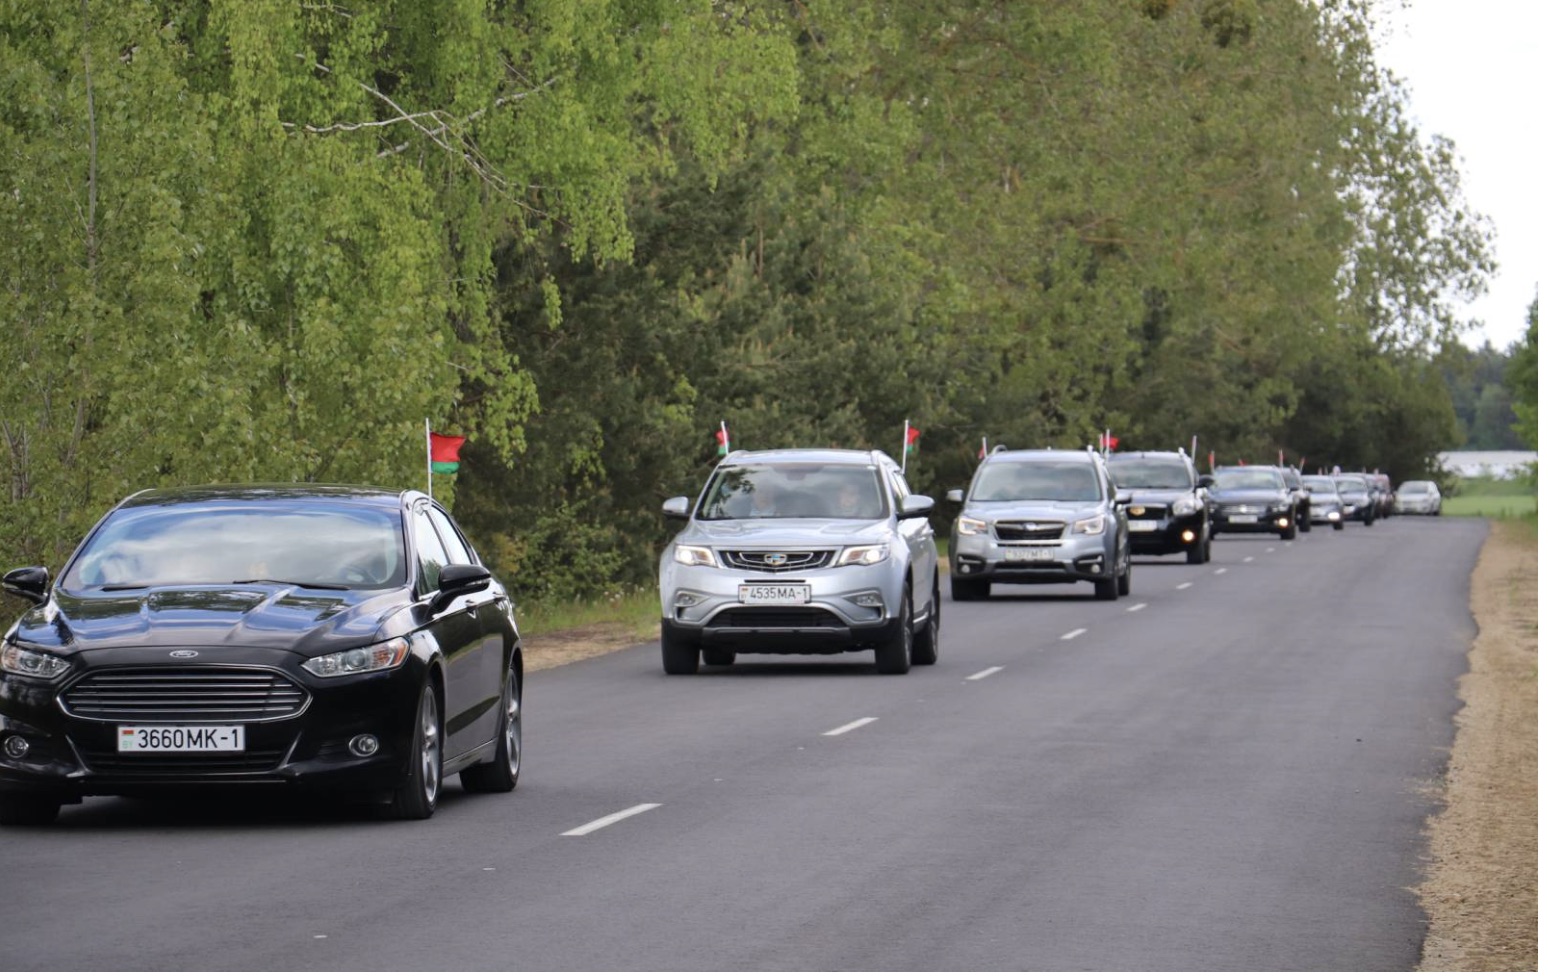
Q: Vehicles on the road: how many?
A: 11